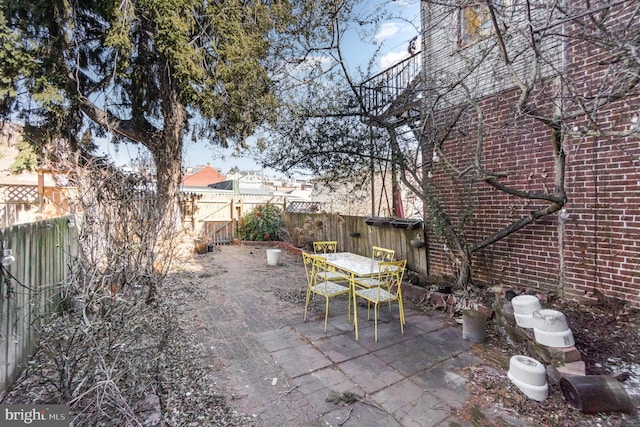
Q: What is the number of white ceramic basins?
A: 3